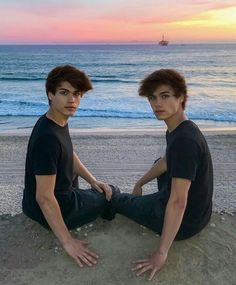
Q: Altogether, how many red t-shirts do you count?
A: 0